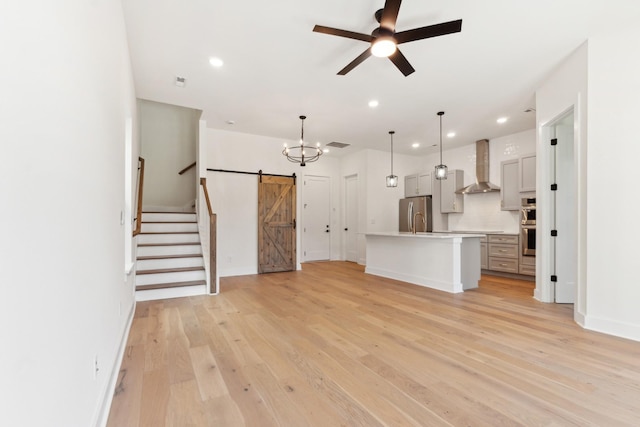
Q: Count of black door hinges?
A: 4